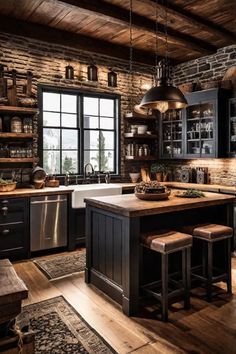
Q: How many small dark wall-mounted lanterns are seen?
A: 3